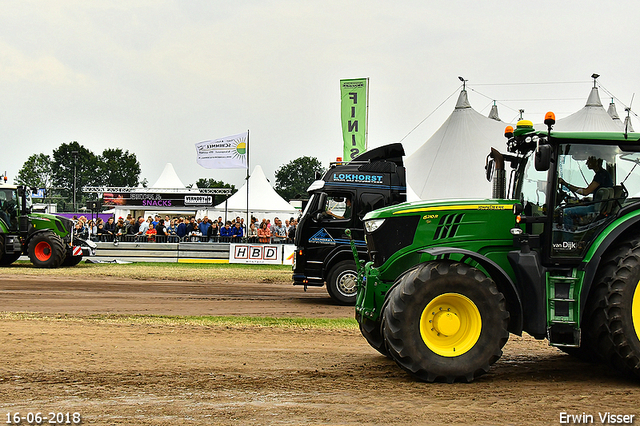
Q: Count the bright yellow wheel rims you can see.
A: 2